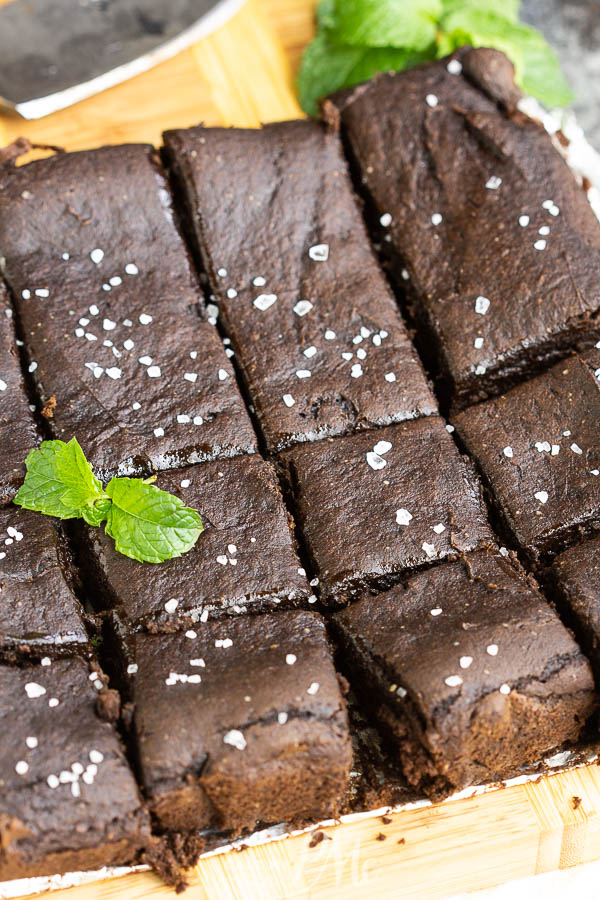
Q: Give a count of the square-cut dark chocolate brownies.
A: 12